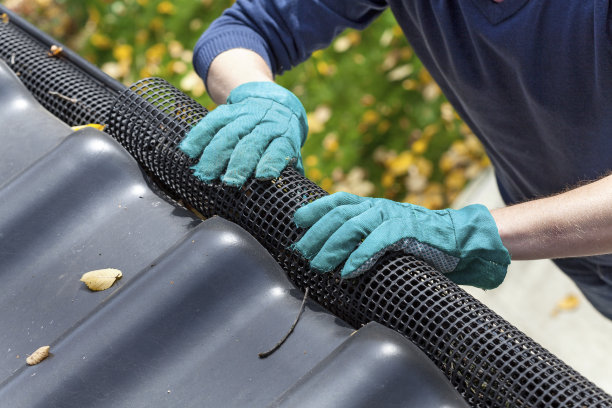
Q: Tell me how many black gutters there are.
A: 1